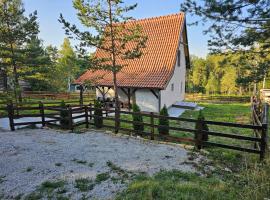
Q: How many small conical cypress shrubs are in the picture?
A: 5